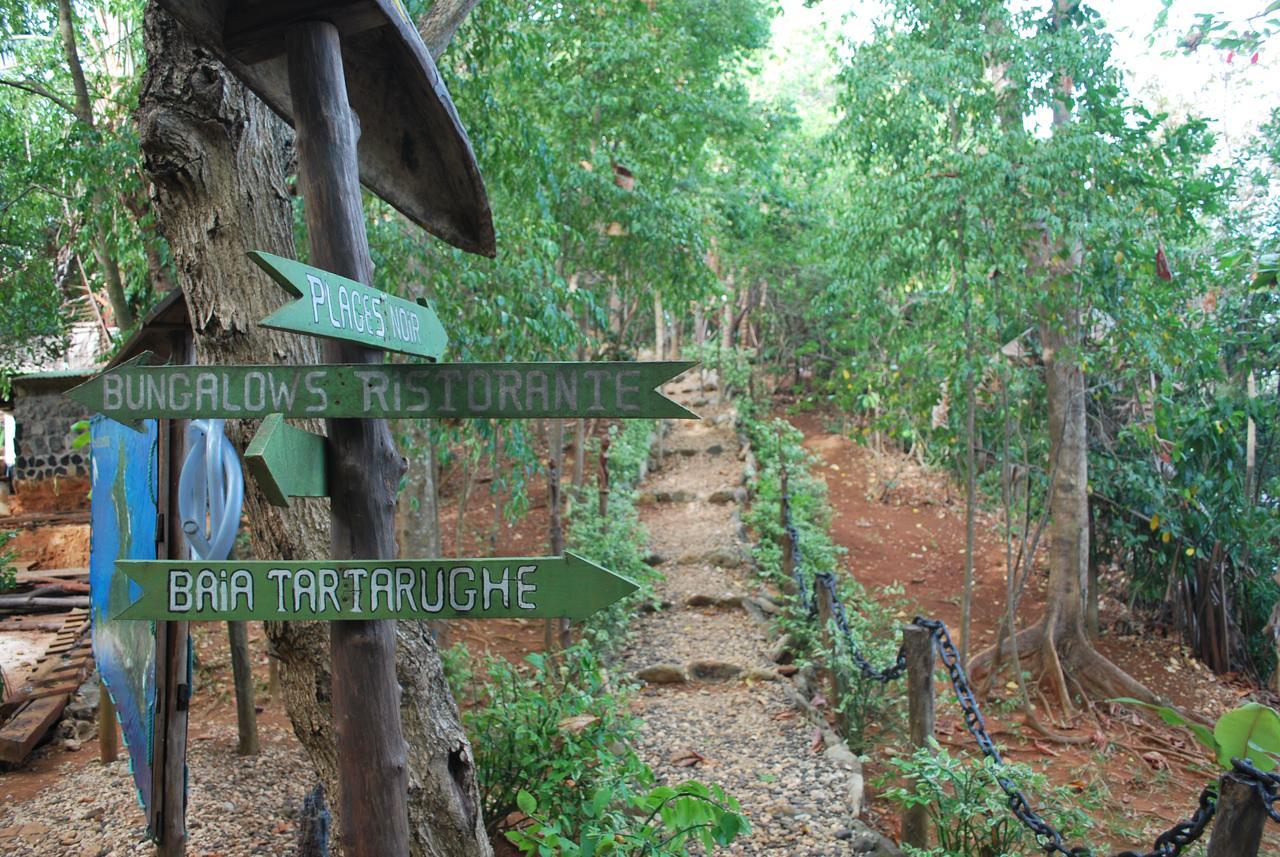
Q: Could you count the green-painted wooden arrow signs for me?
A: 4